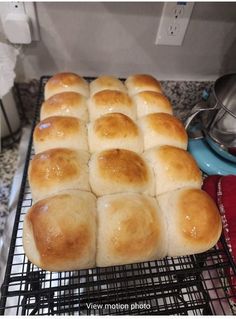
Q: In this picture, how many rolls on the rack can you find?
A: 15